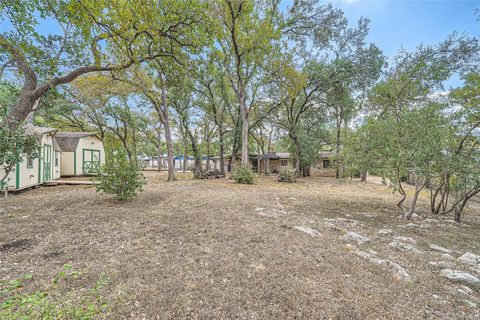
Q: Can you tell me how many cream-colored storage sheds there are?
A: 2